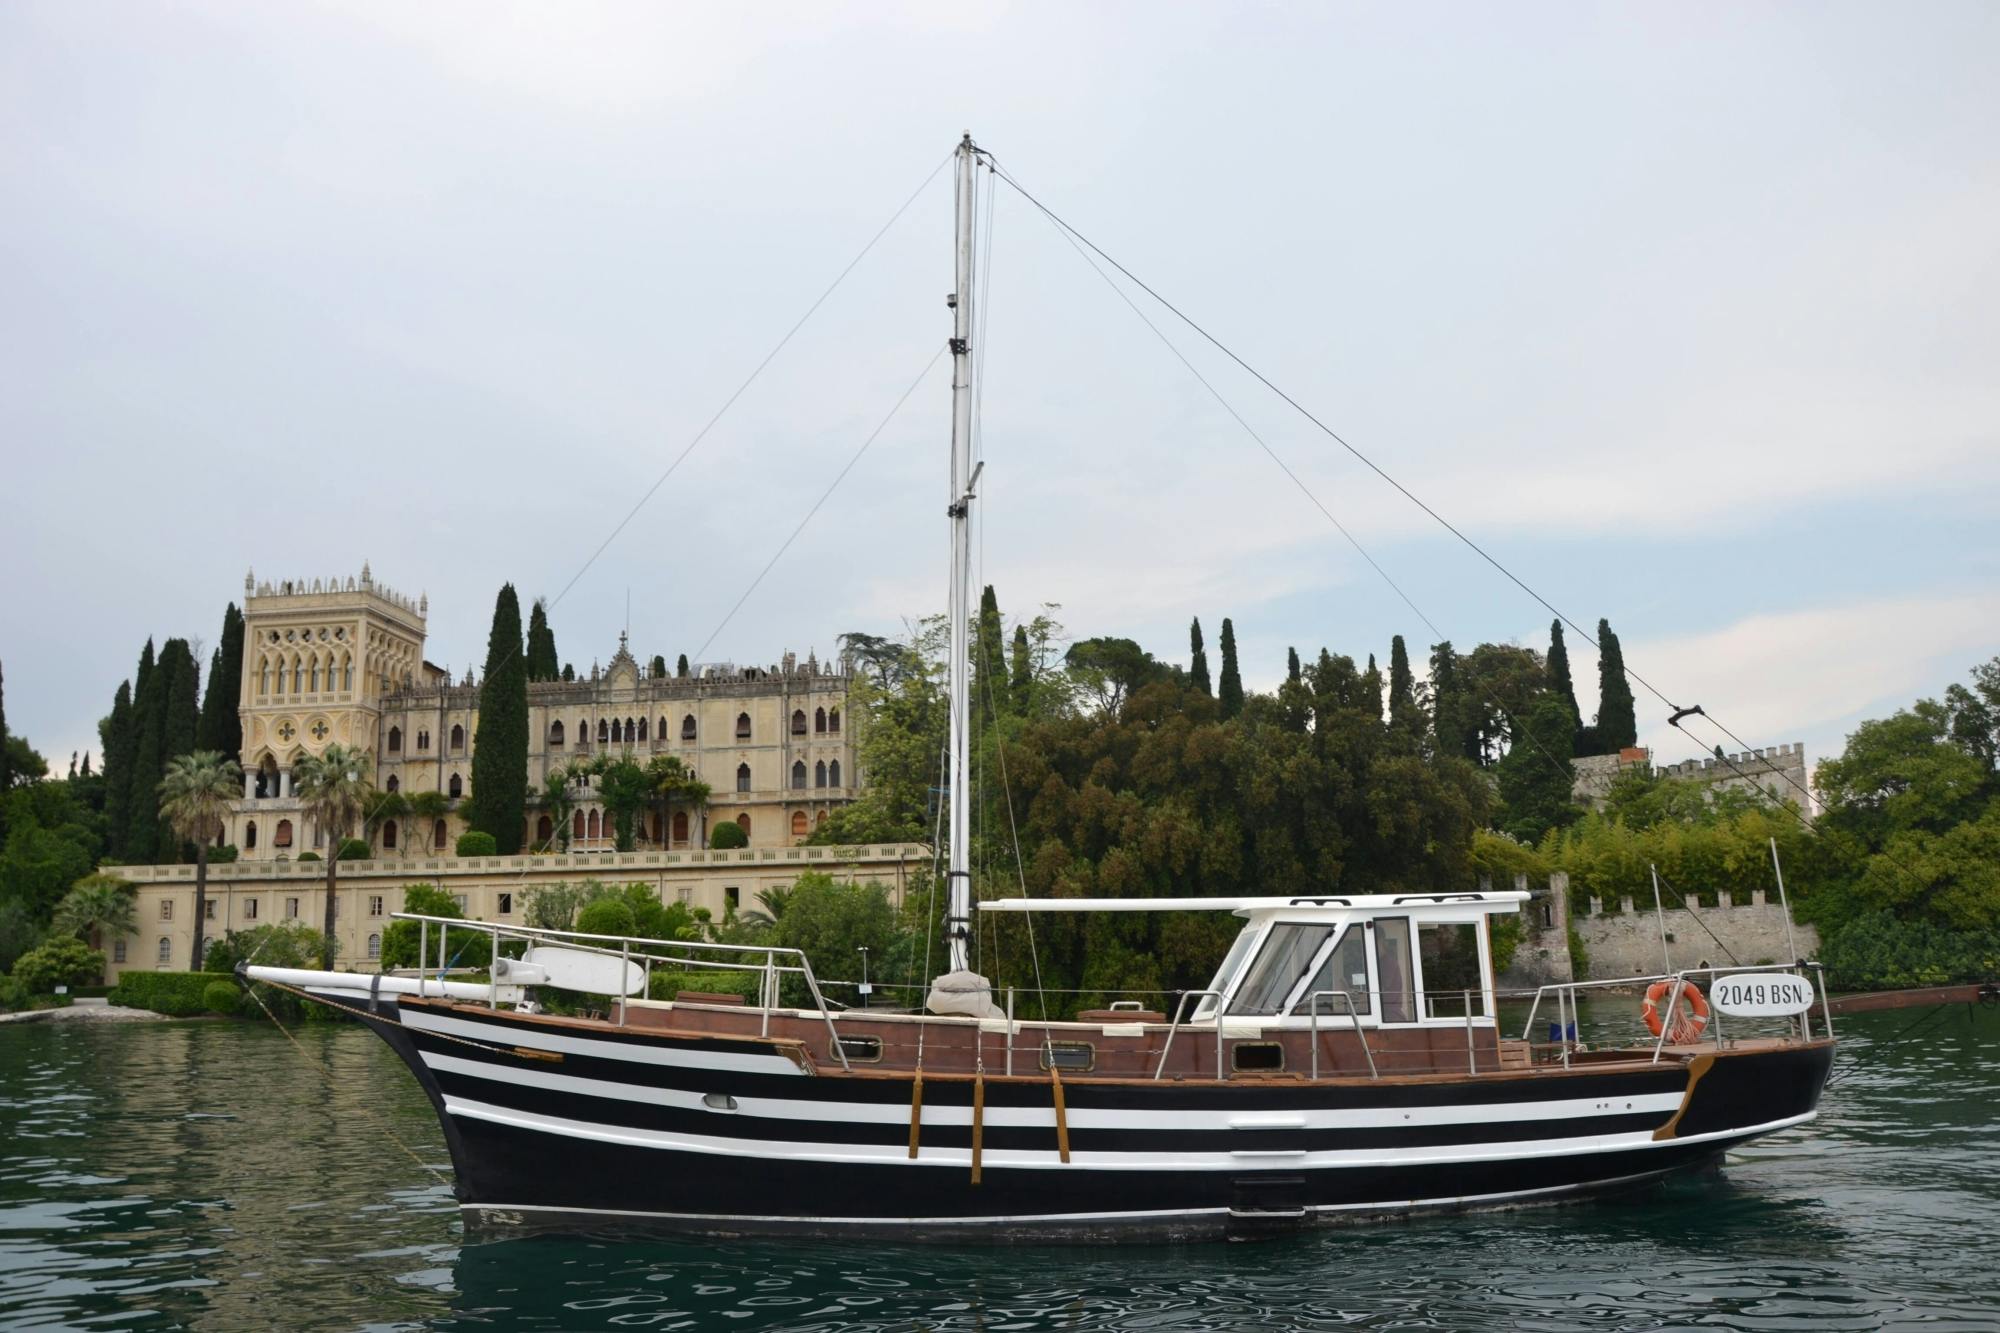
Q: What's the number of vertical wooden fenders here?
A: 3